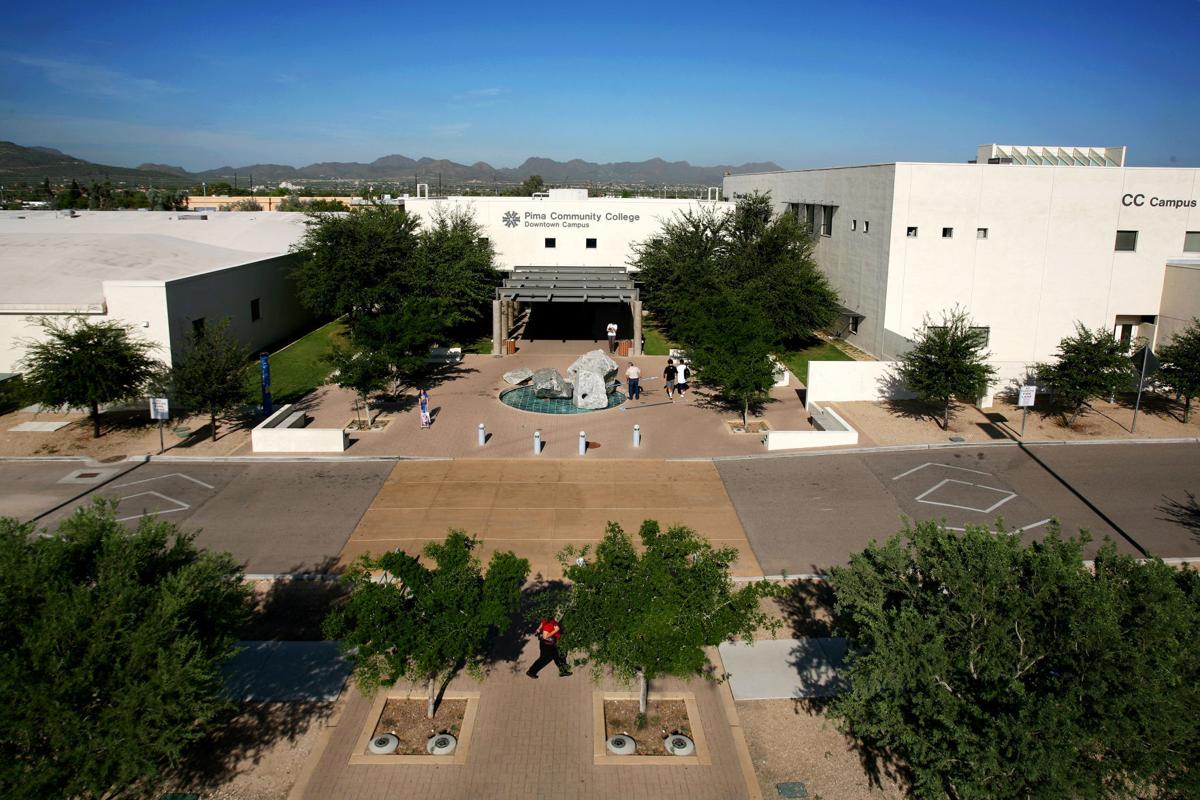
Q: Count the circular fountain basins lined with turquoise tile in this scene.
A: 1